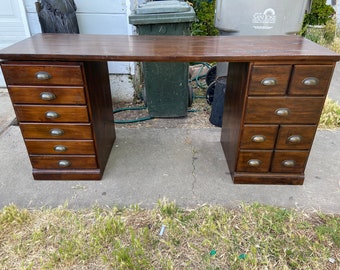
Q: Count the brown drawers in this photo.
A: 13